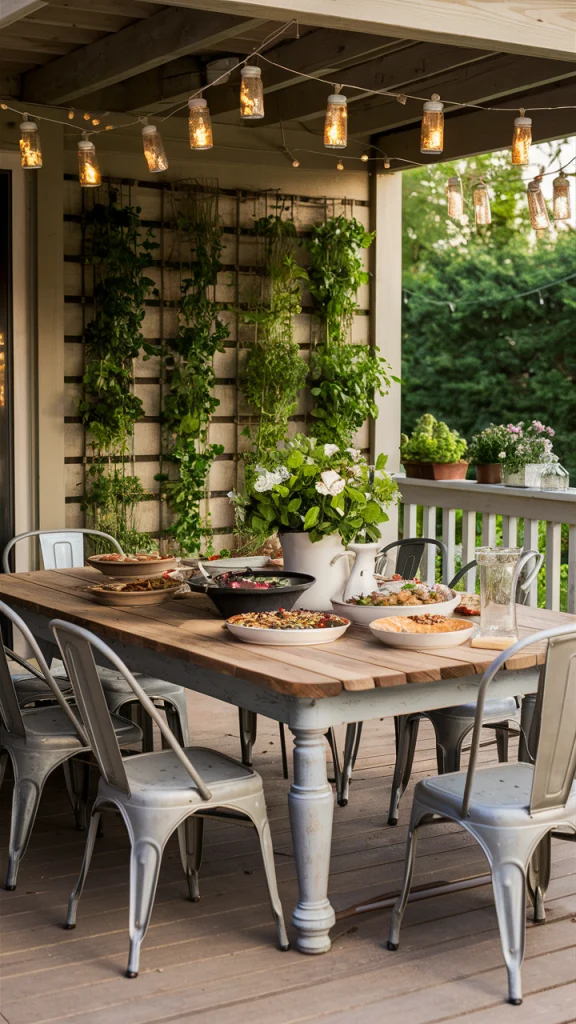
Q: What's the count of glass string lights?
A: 12